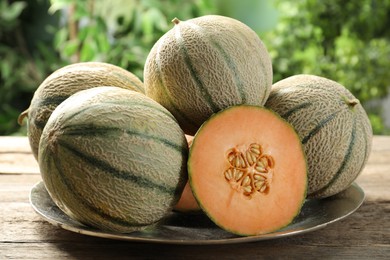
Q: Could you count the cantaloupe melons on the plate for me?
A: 5